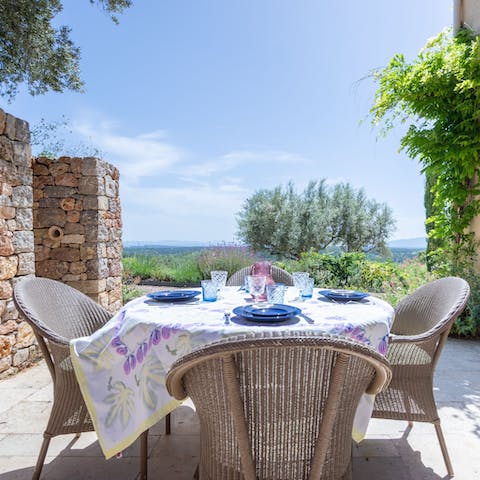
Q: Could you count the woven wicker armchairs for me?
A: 4